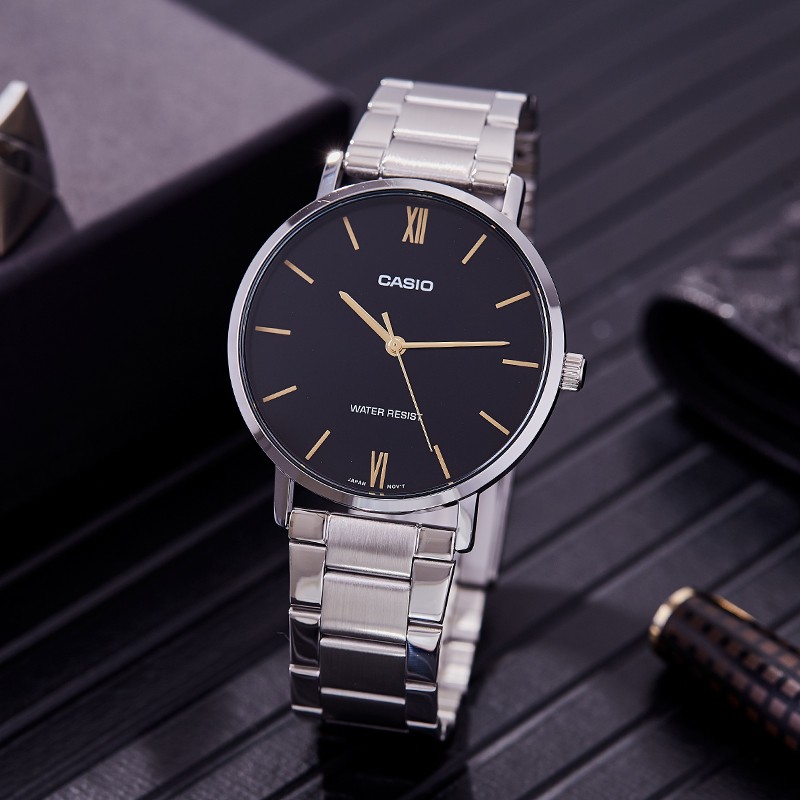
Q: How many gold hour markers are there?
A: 12